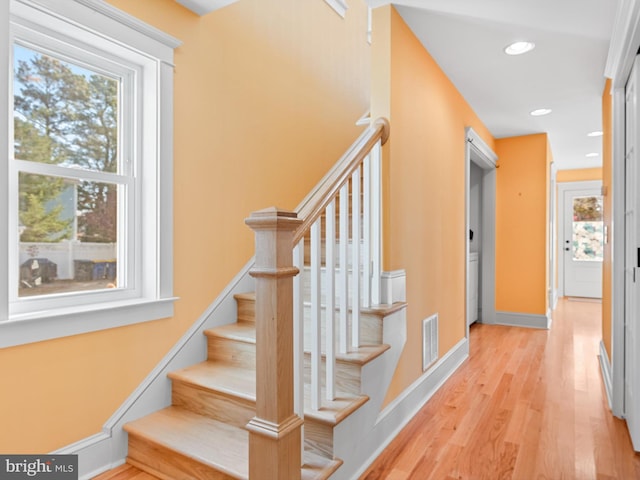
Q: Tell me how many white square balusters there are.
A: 7